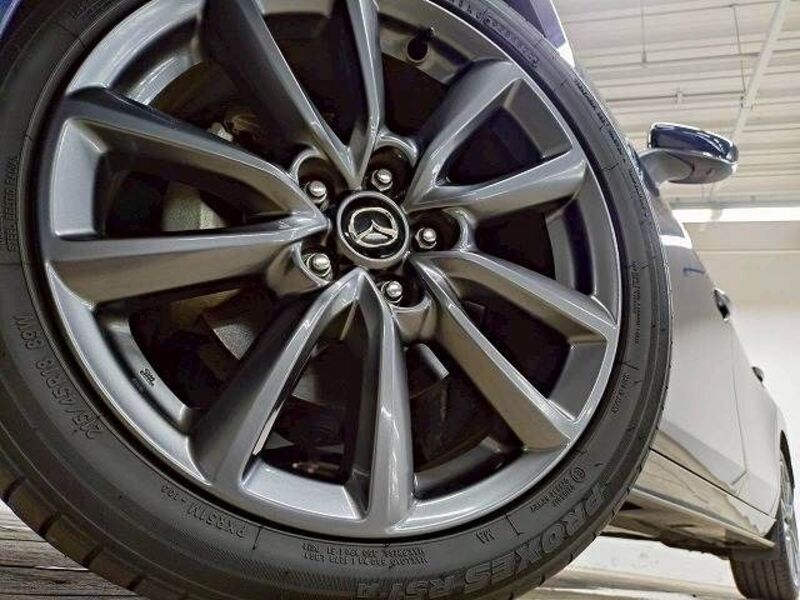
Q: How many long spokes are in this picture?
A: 10